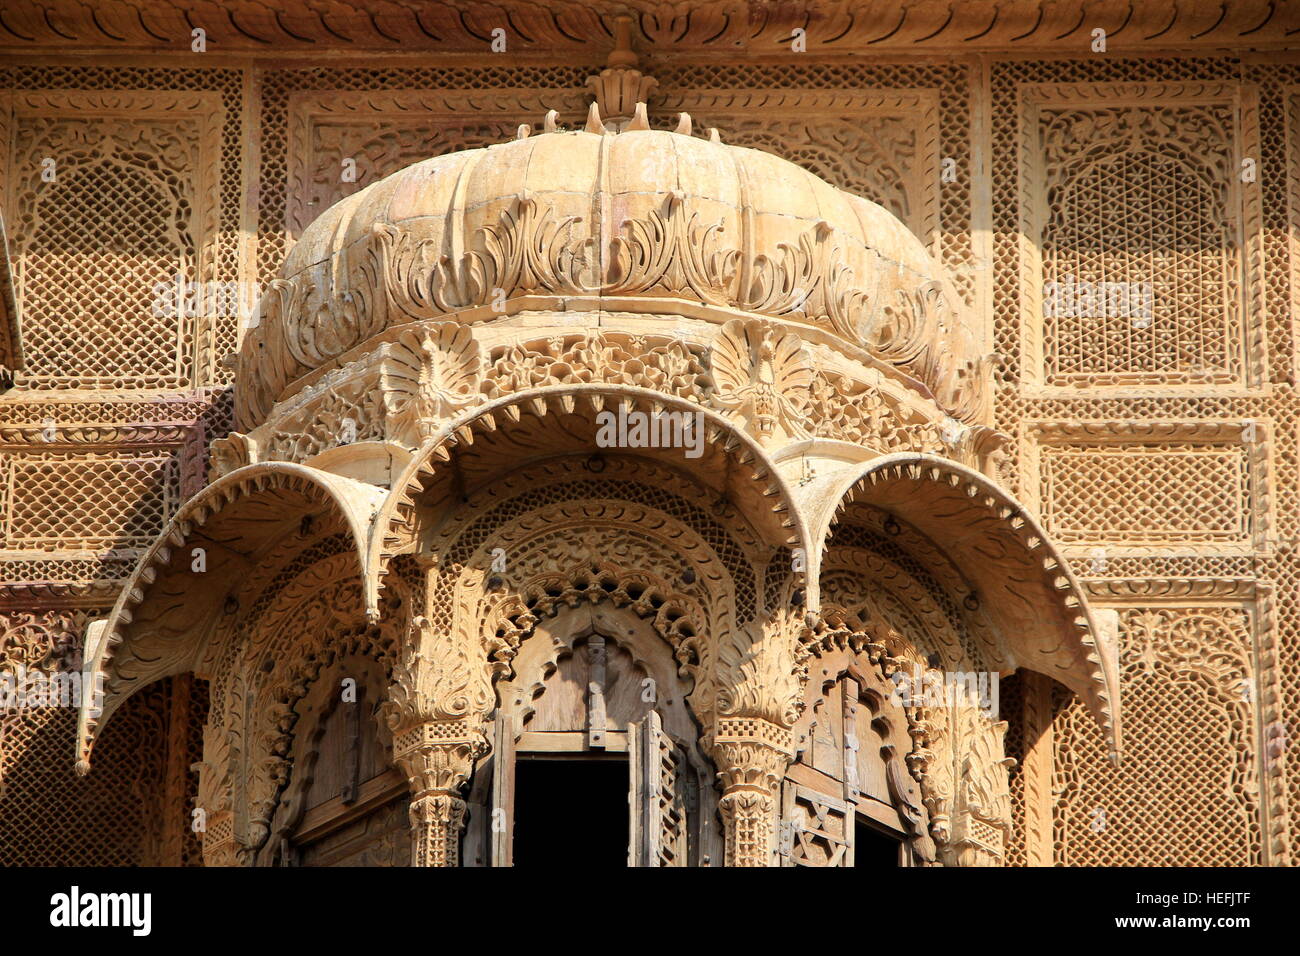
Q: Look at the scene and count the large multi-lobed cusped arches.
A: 3